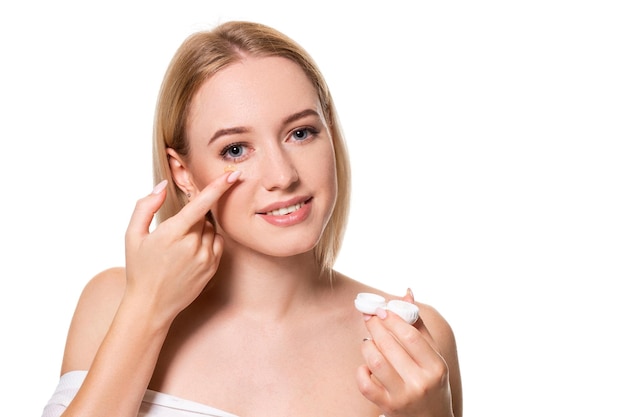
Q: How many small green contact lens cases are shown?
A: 0